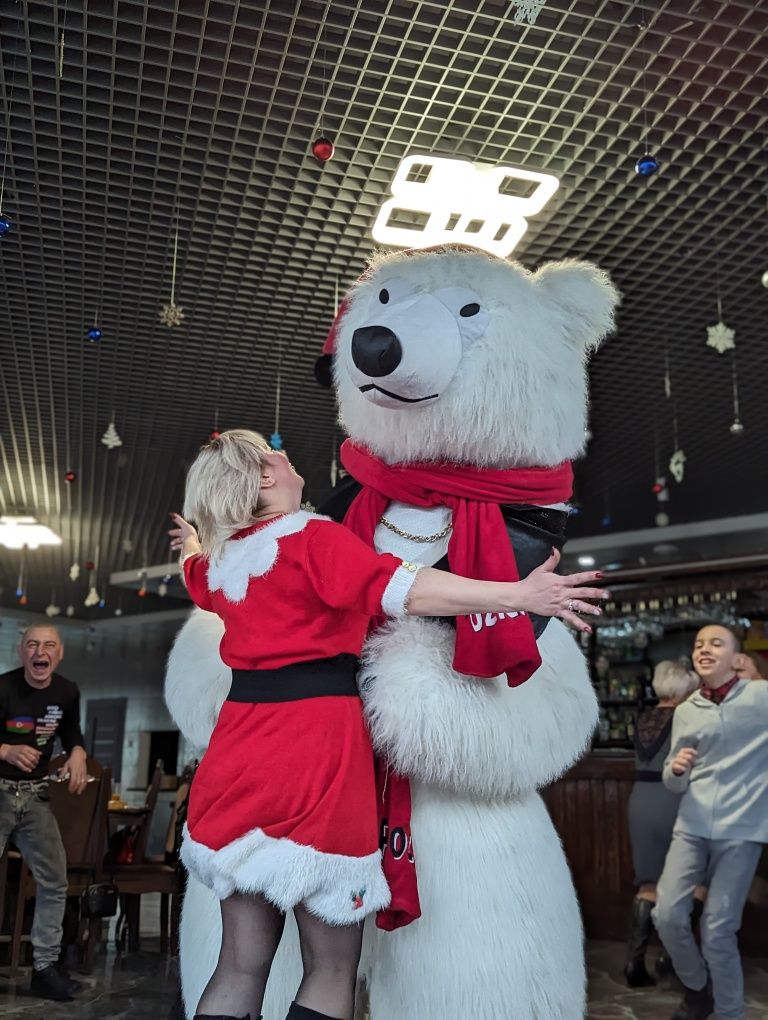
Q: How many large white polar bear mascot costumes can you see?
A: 1